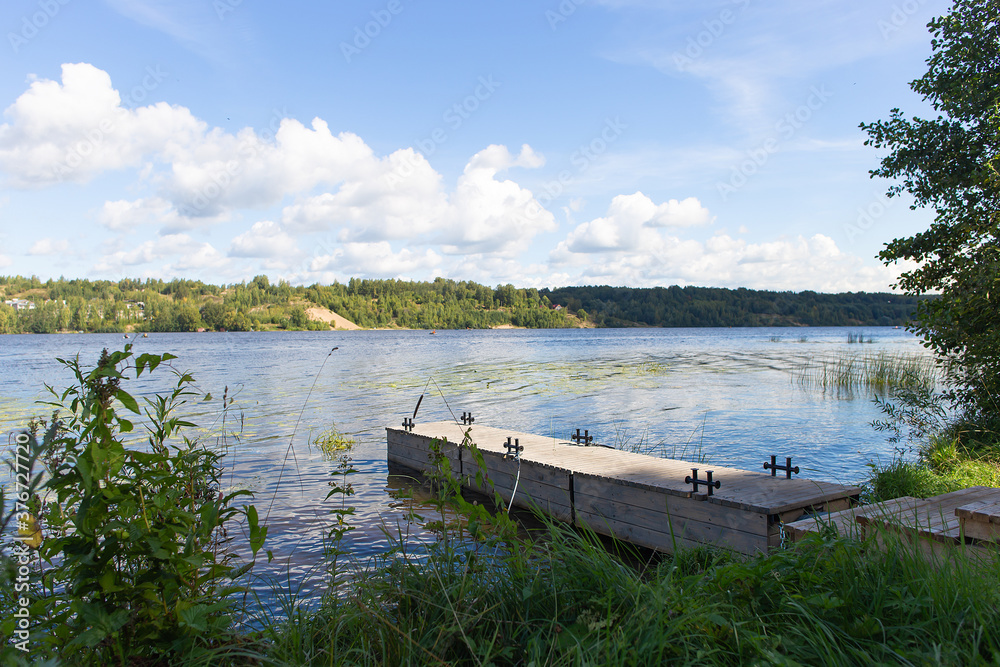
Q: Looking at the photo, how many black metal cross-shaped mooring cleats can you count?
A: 6